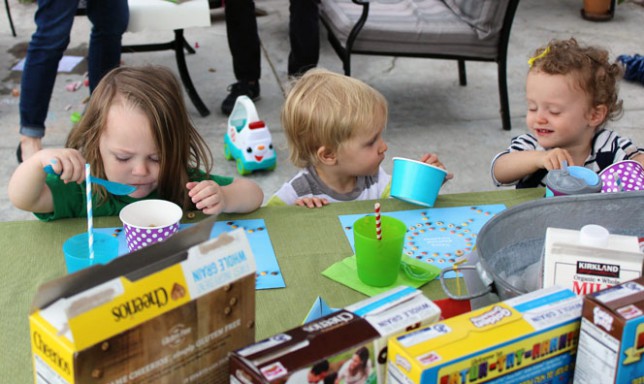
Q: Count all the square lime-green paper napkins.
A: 1